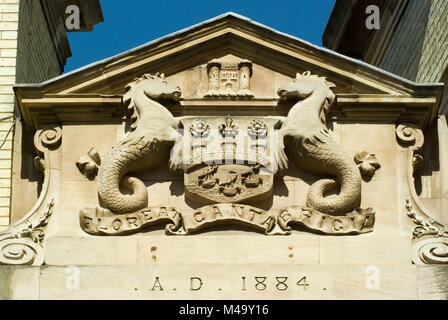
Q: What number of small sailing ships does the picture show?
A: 3